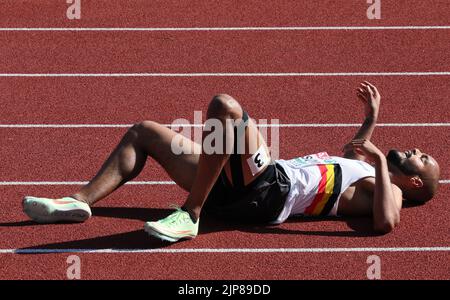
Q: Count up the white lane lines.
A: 5